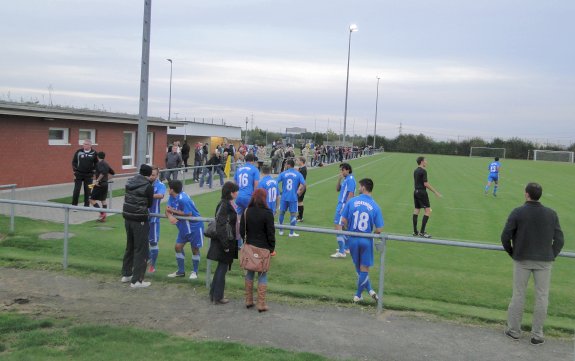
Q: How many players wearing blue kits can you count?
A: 8